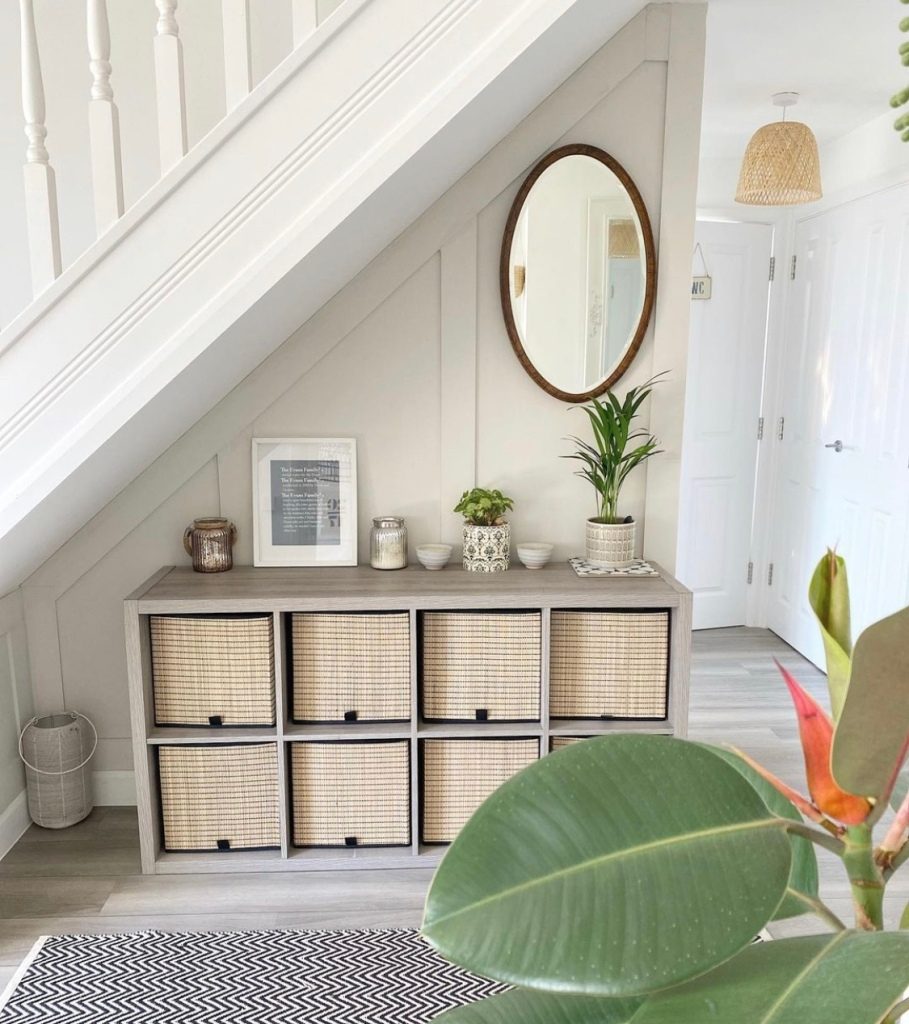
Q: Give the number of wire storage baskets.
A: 0